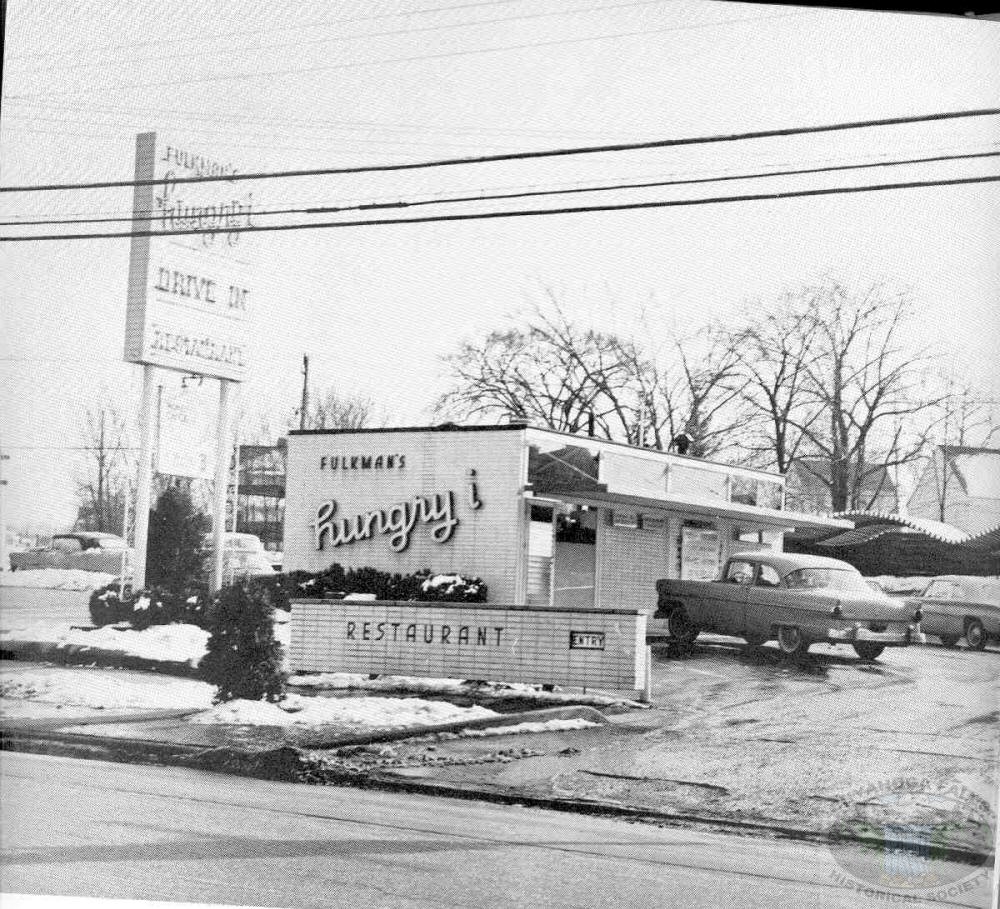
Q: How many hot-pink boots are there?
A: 0